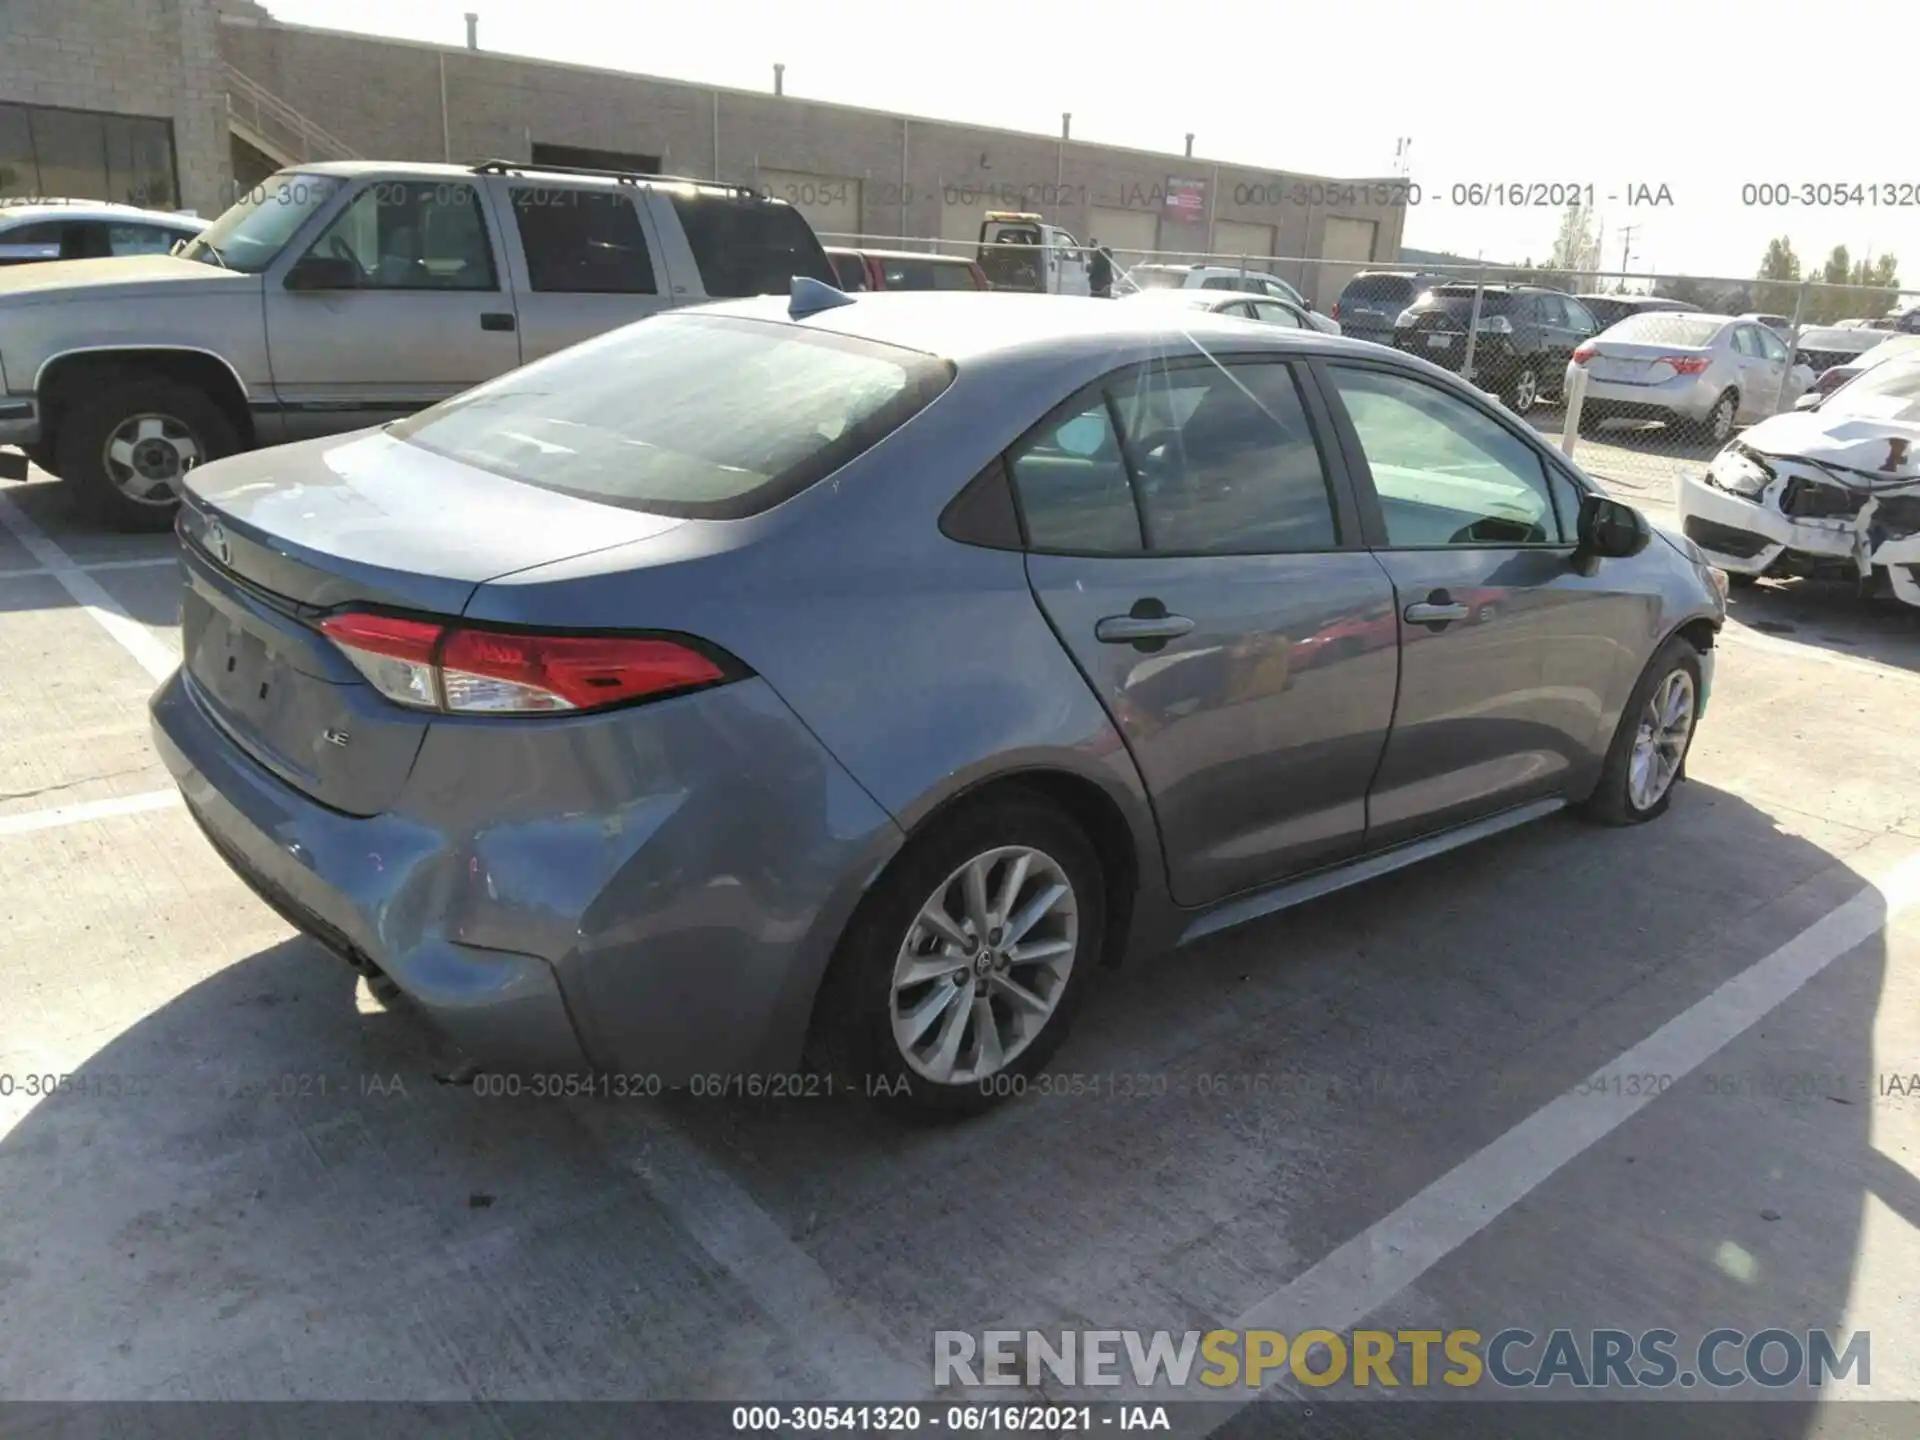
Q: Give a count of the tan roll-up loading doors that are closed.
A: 5